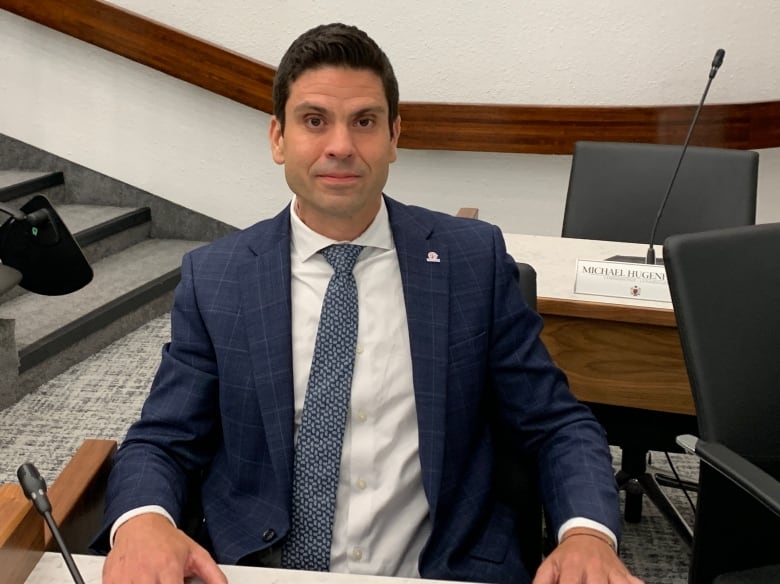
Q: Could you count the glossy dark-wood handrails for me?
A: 1